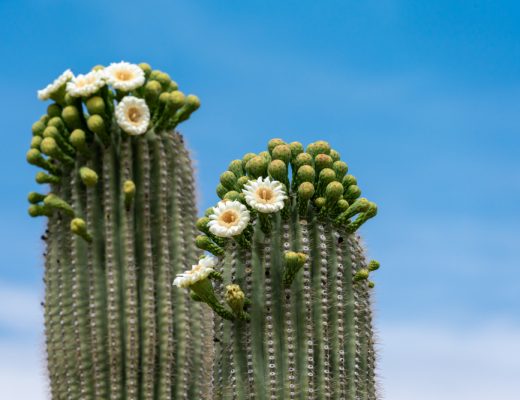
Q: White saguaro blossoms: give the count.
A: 7